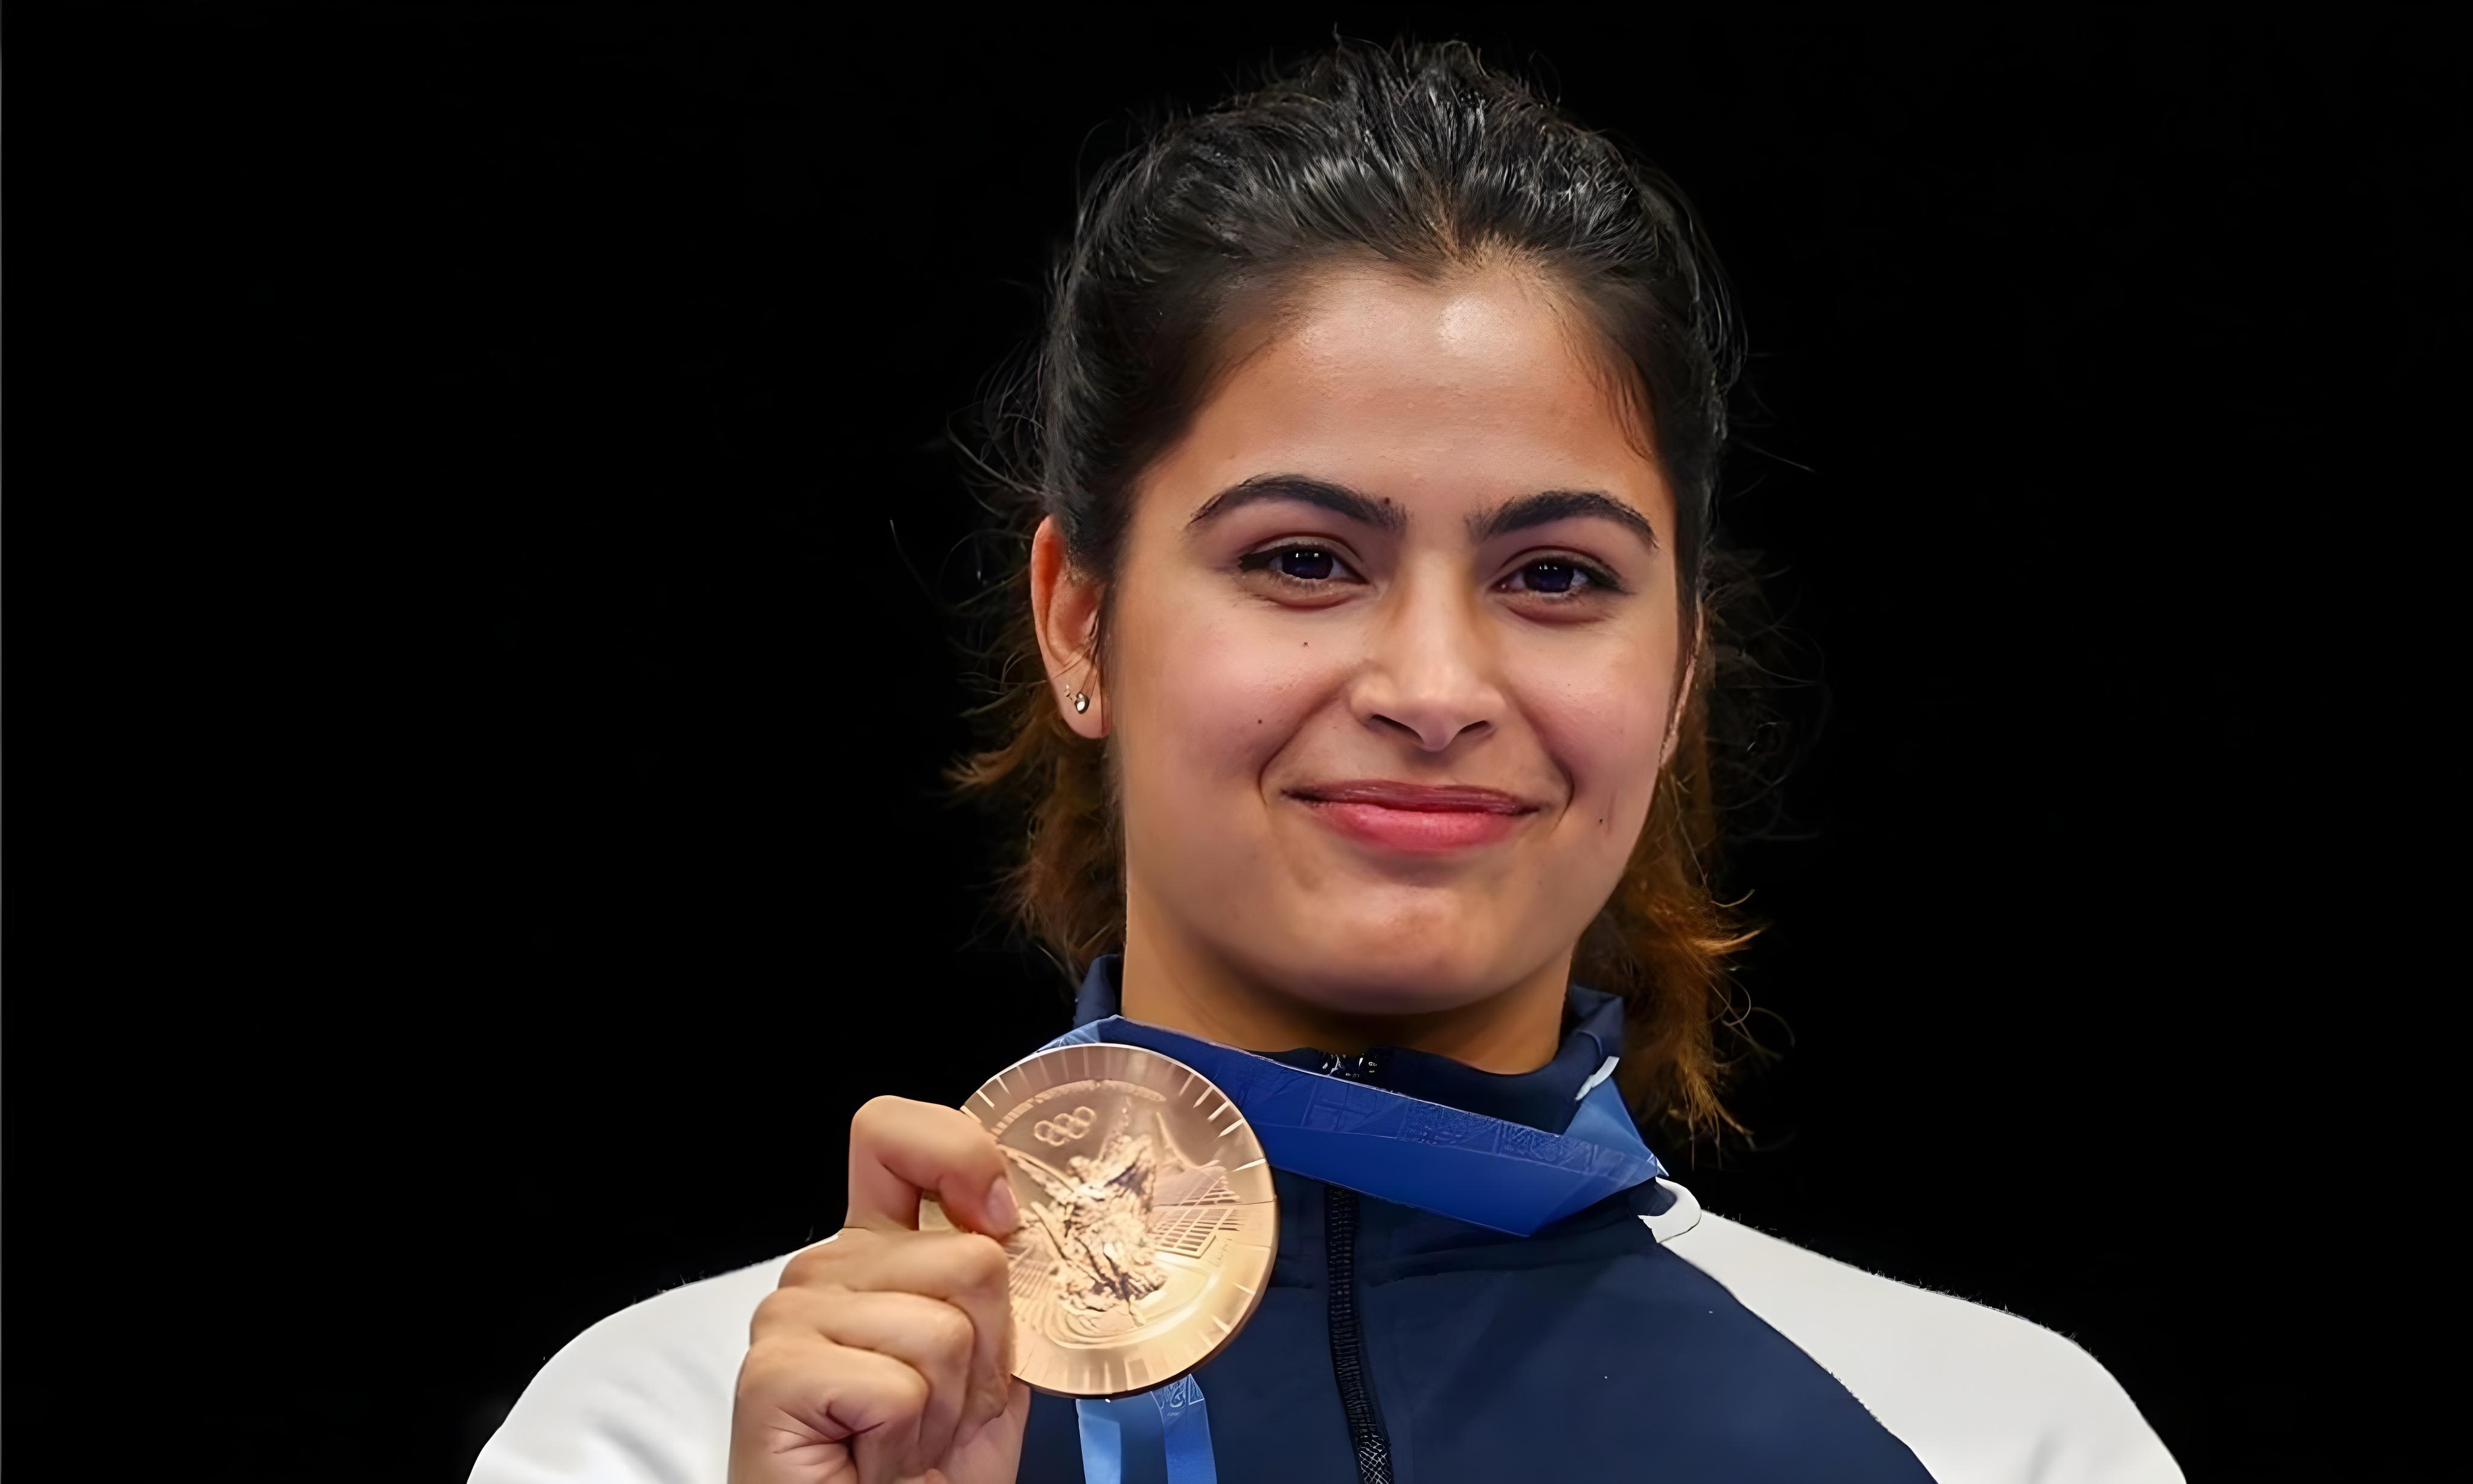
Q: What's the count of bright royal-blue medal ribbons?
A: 1